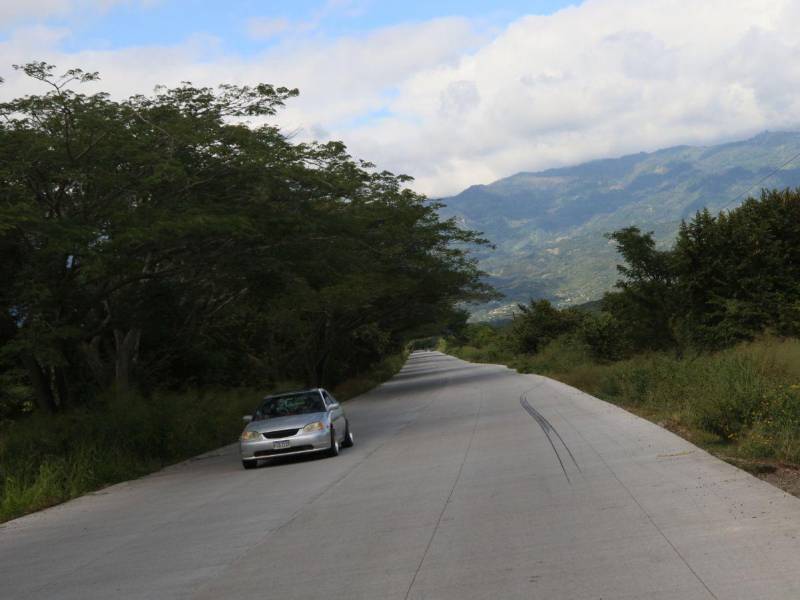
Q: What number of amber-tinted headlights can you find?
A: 2